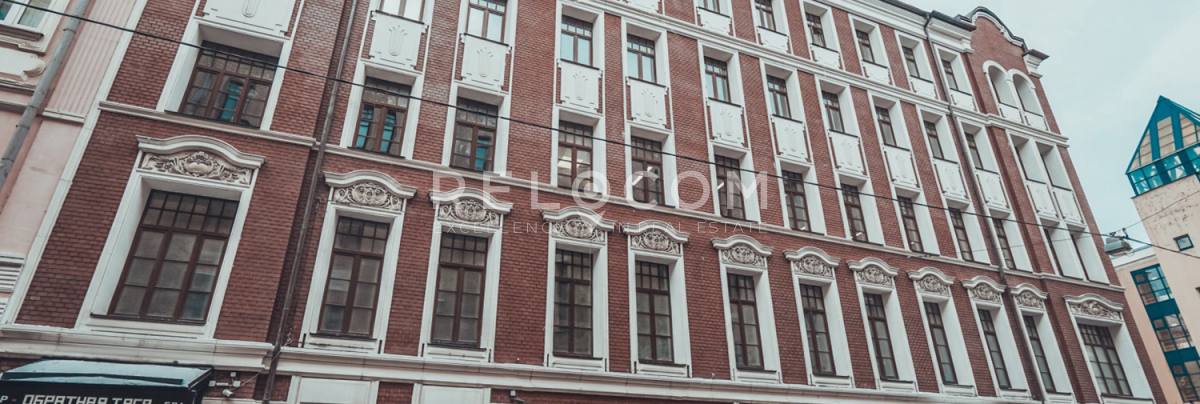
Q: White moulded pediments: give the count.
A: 12